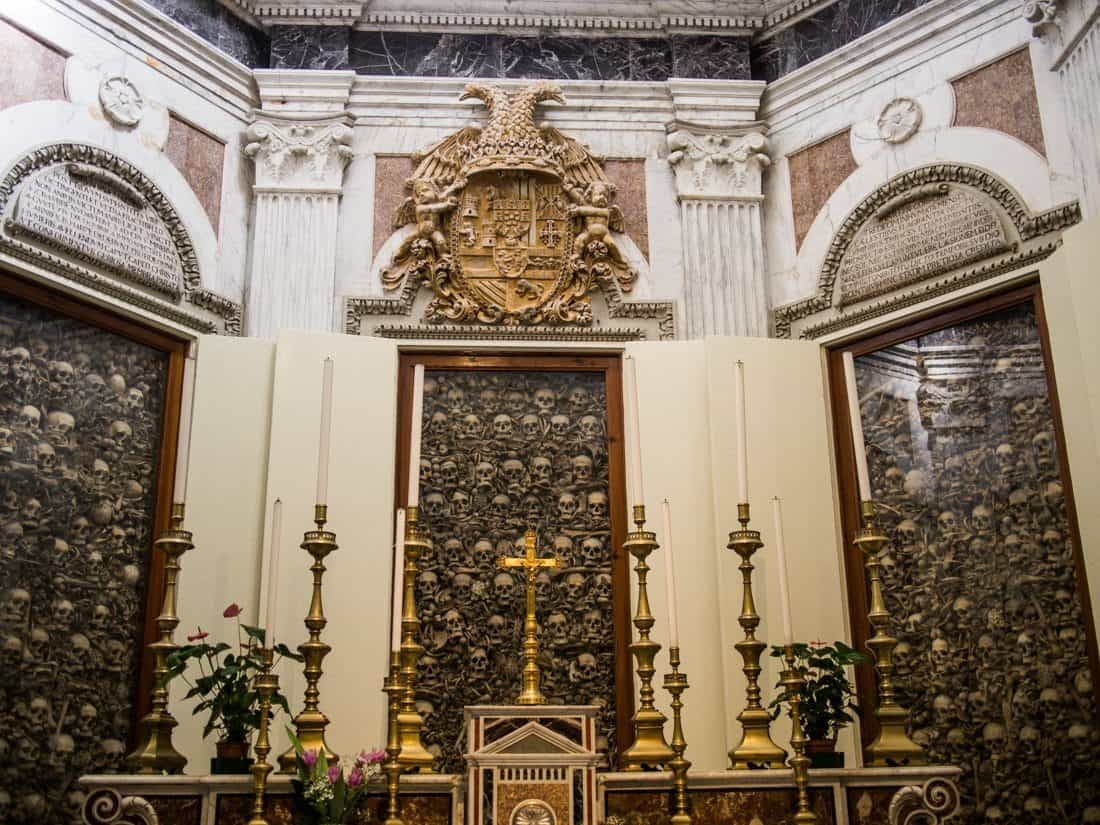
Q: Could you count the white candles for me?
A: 10